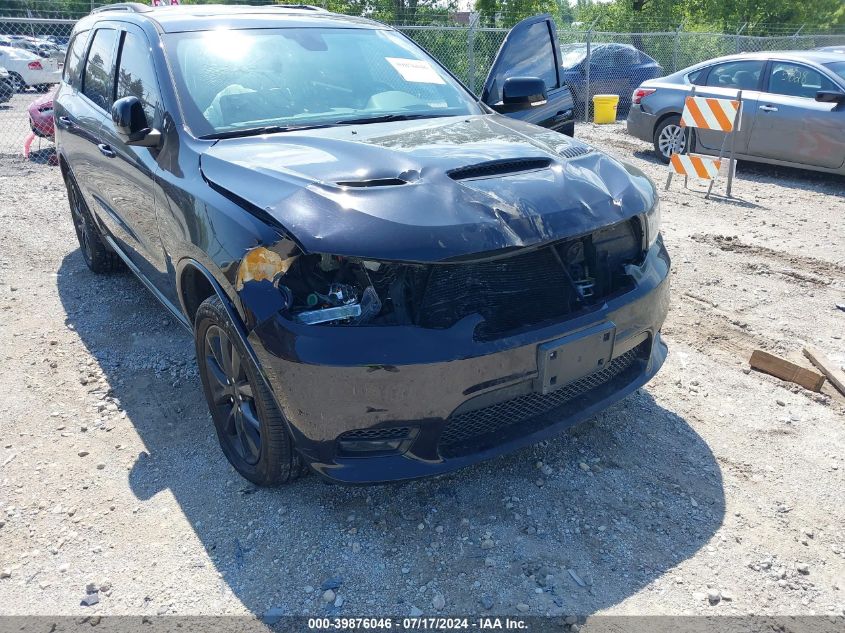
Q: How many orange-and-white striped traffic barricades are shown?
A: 1